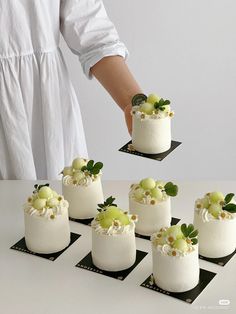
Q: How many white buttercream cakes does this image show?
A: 7